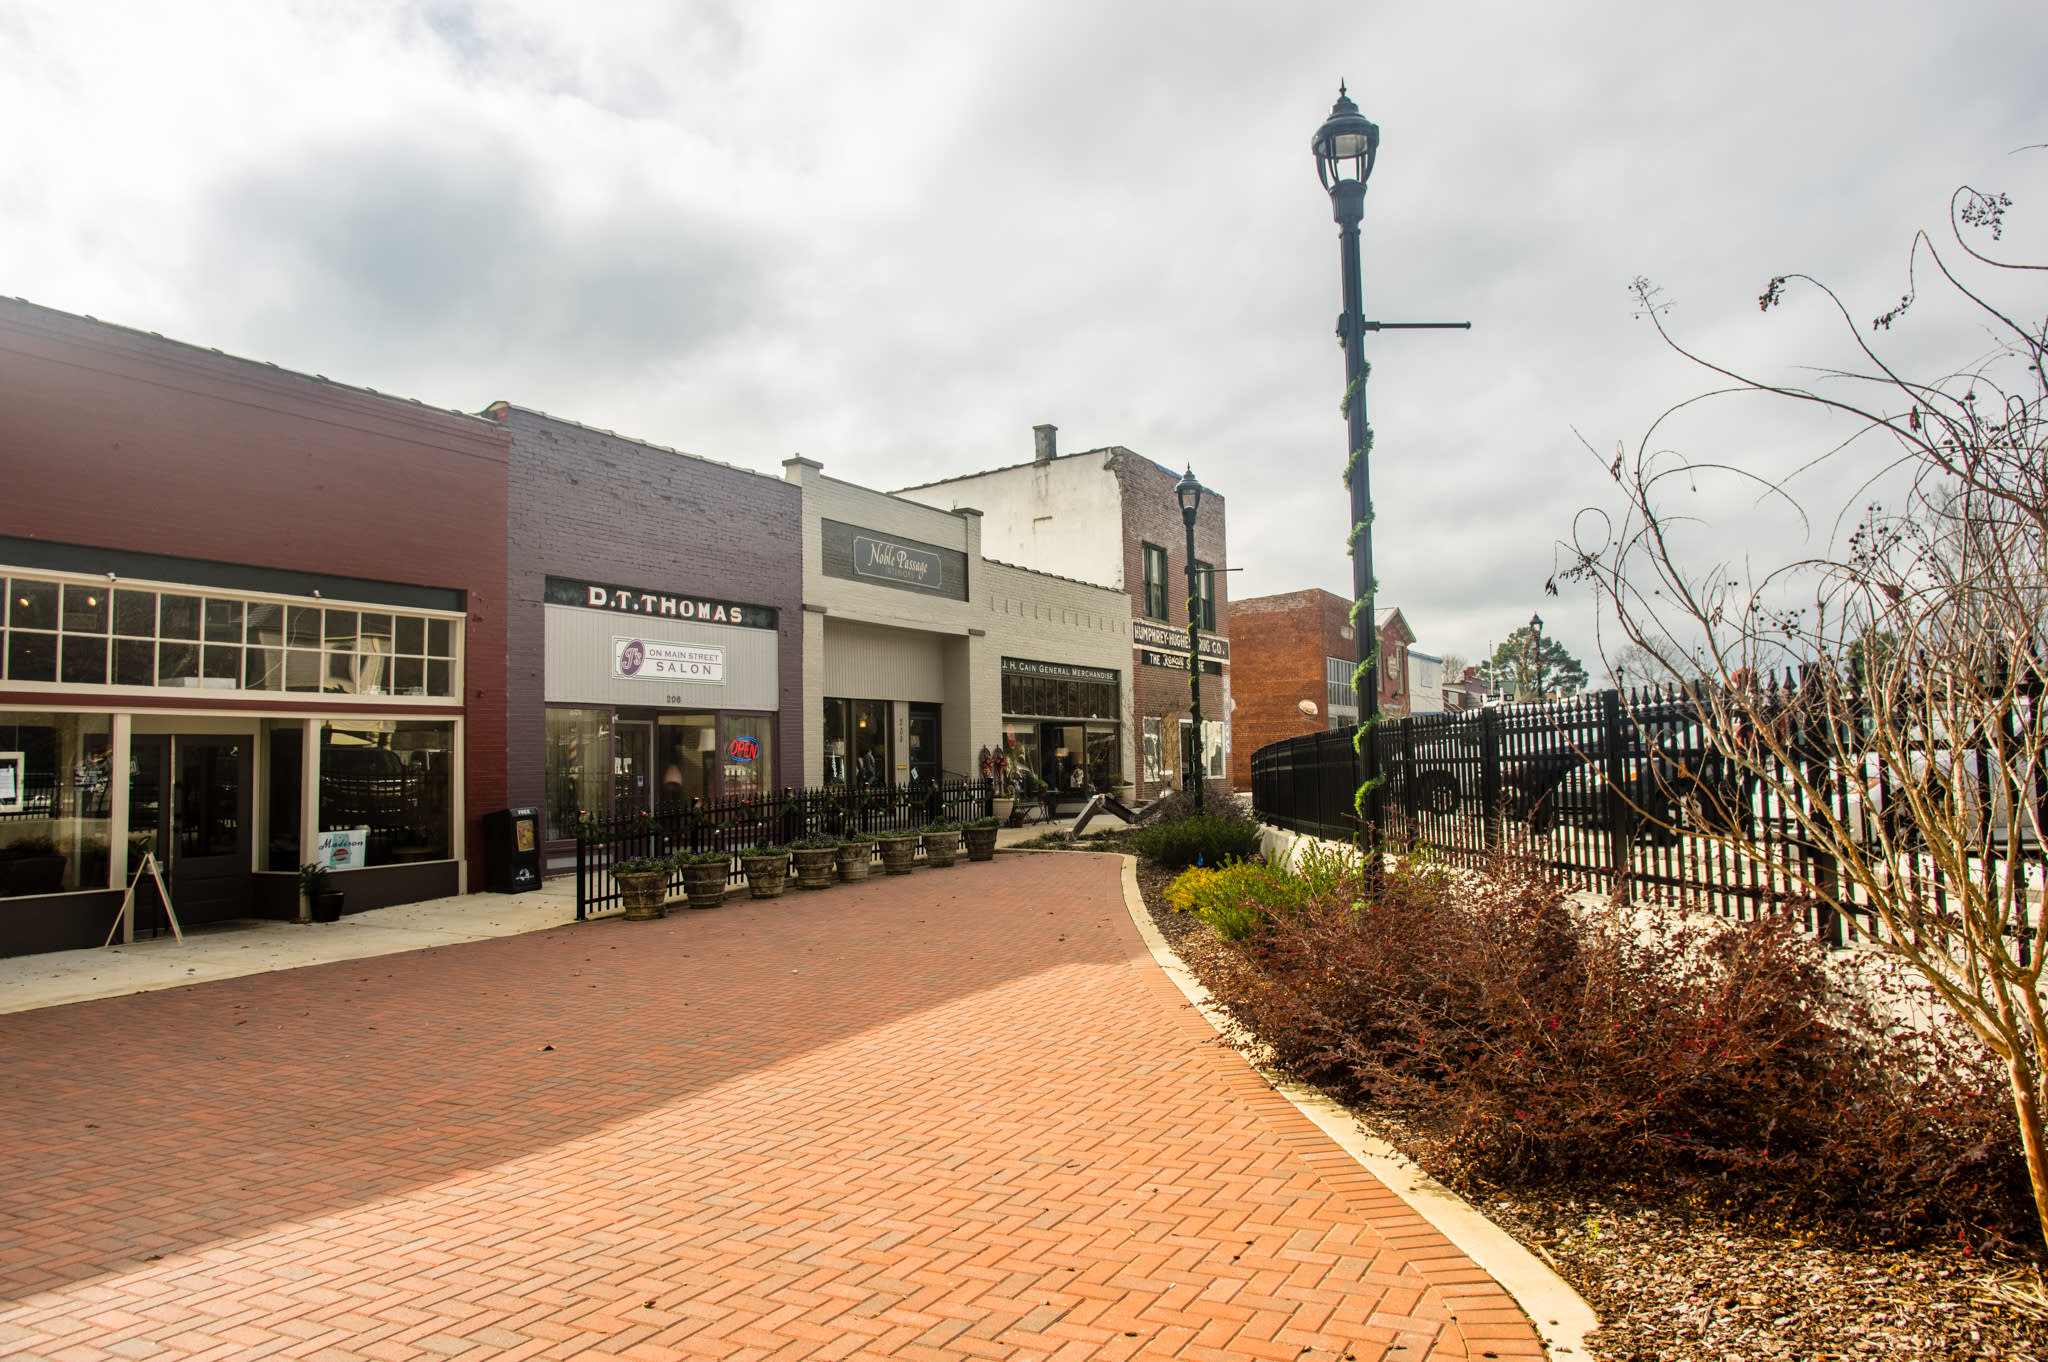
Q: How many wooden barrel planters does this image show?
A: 8